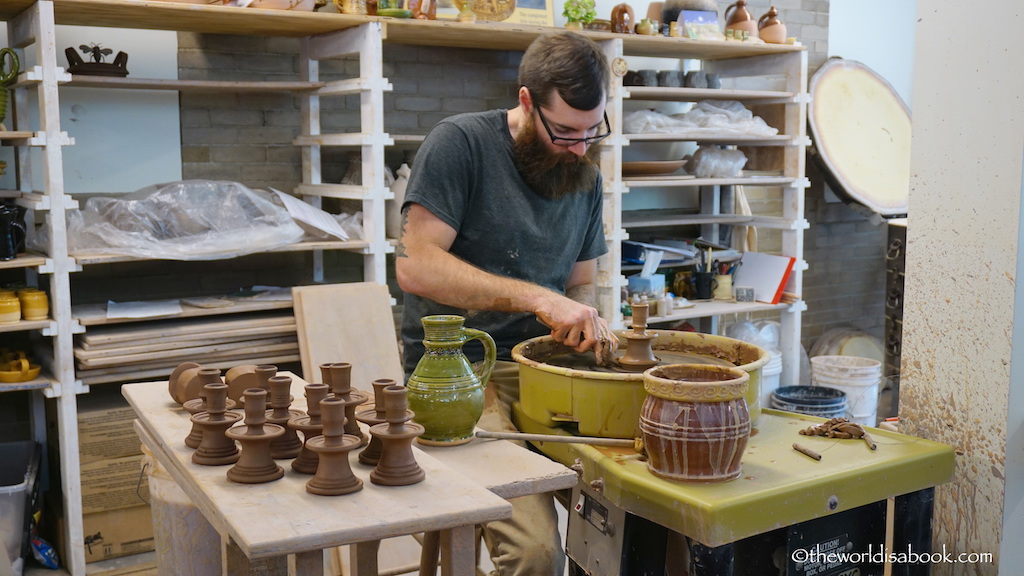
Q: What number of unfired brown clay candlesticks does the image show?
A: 12